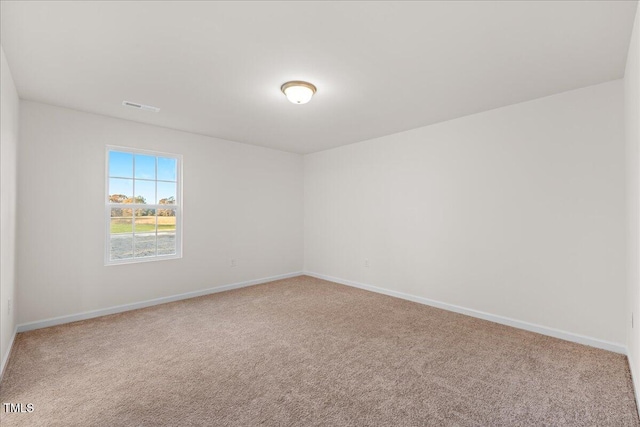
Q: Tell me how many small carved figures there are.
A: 0